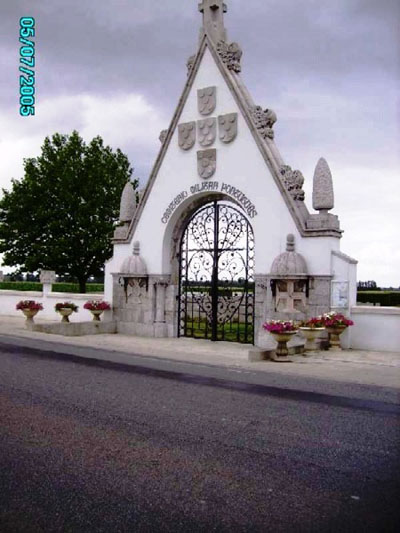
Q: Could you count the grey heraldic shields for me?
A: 5